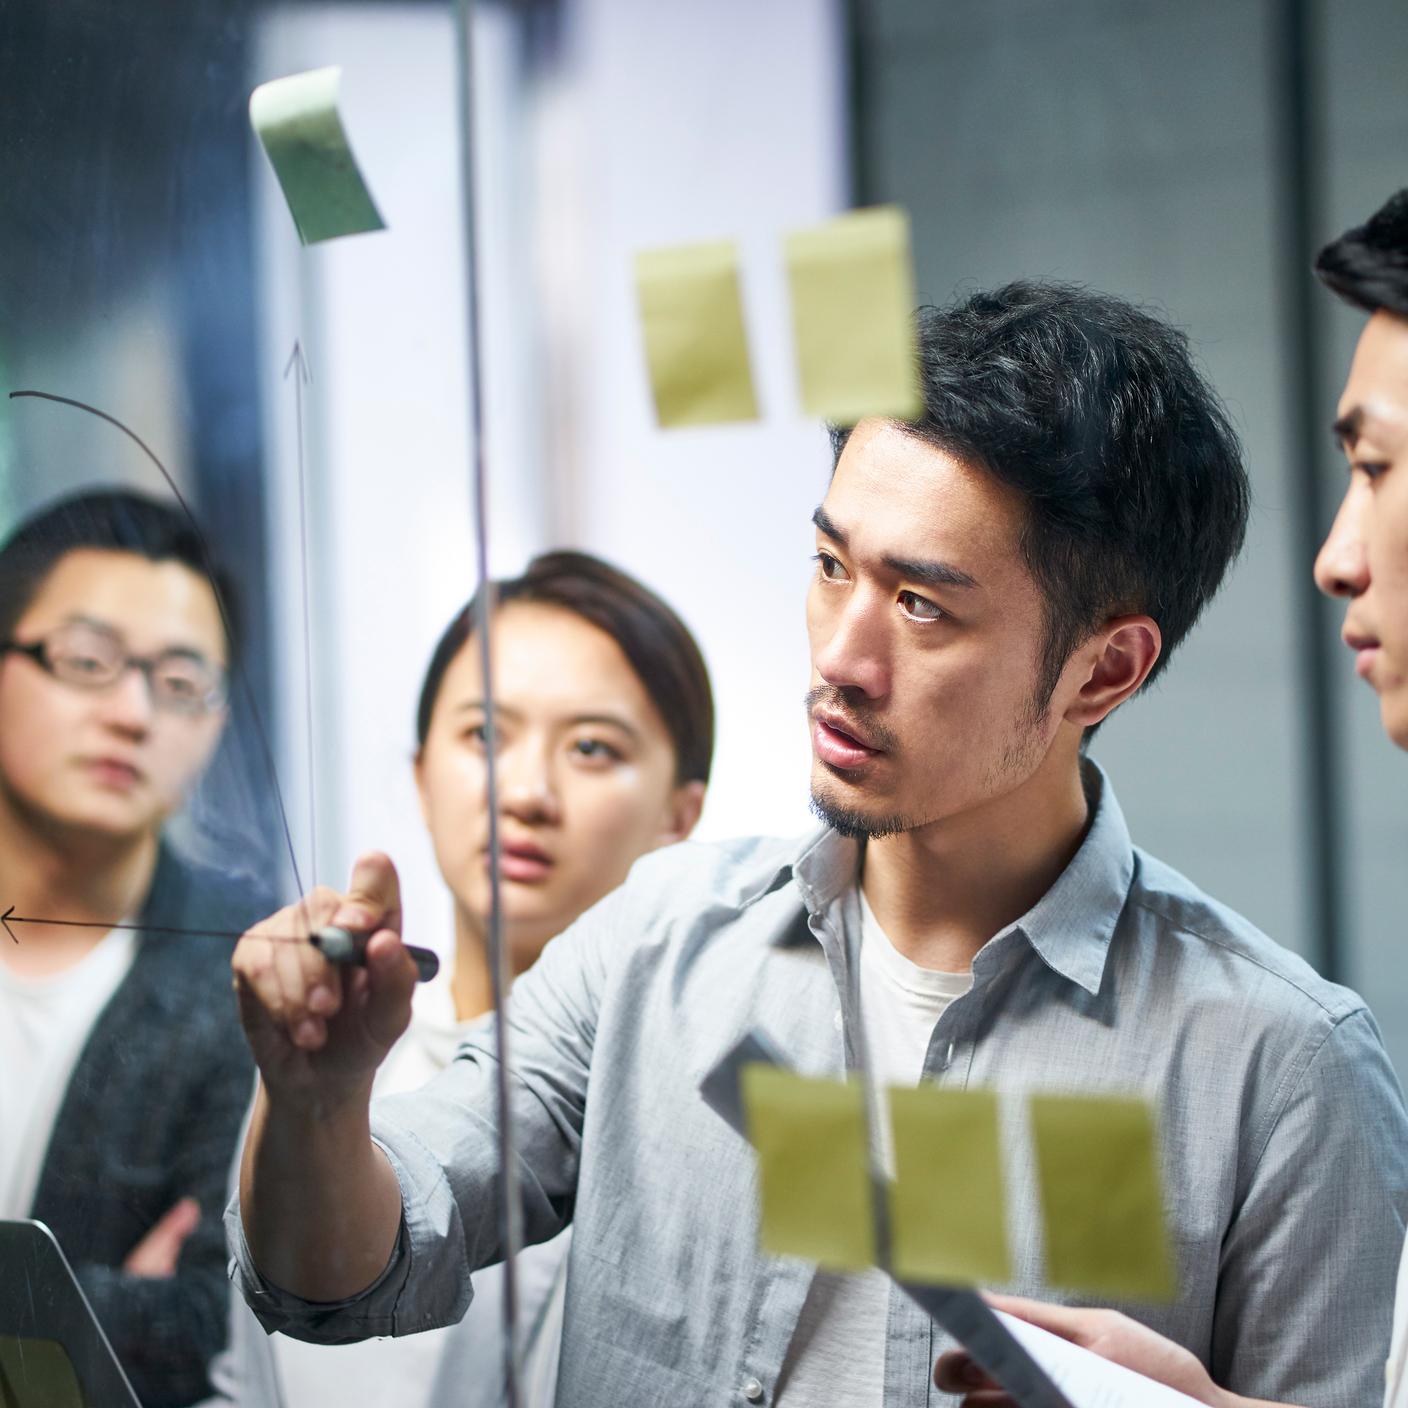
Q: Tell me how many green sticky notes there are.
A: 1